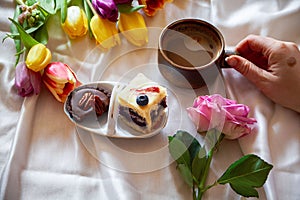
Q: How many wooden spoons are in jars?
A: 0